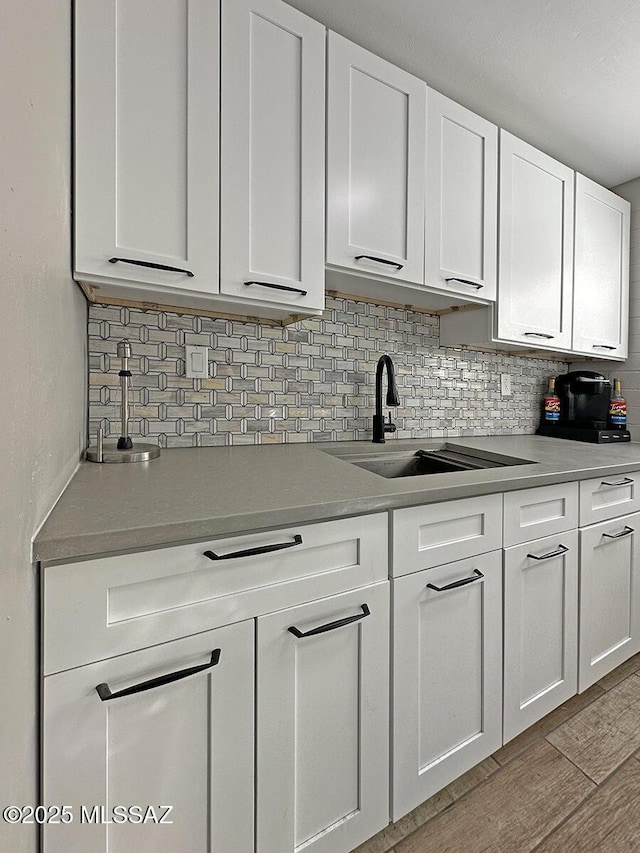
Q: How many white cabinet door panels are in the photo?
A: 11